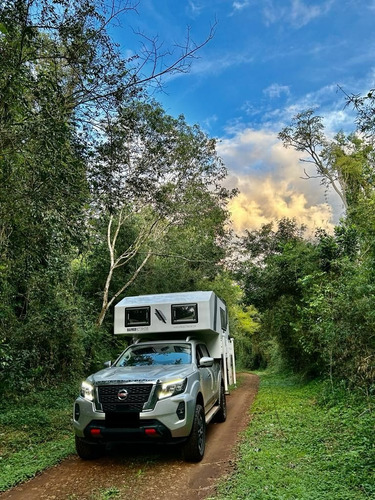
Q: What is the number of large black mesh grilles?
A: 1